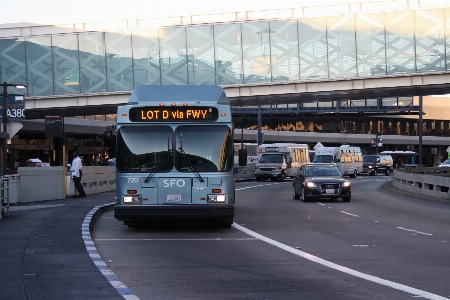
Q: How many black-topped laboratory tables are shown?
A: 0